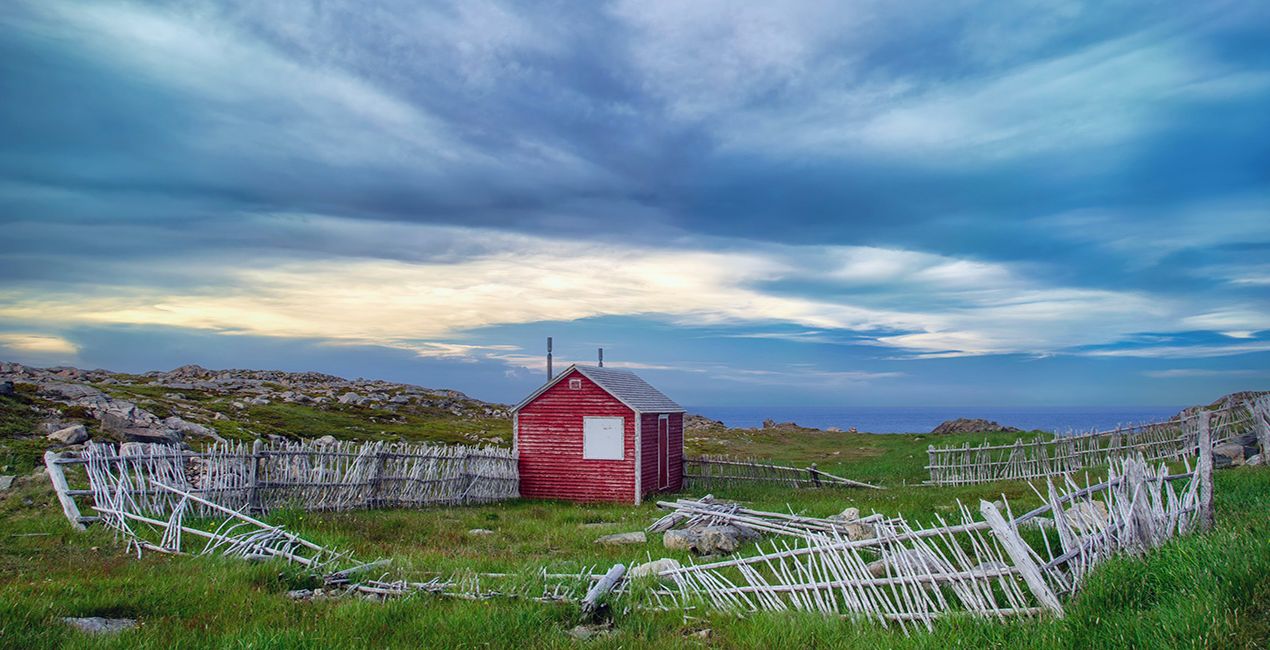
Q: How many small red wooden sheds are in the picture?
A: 1